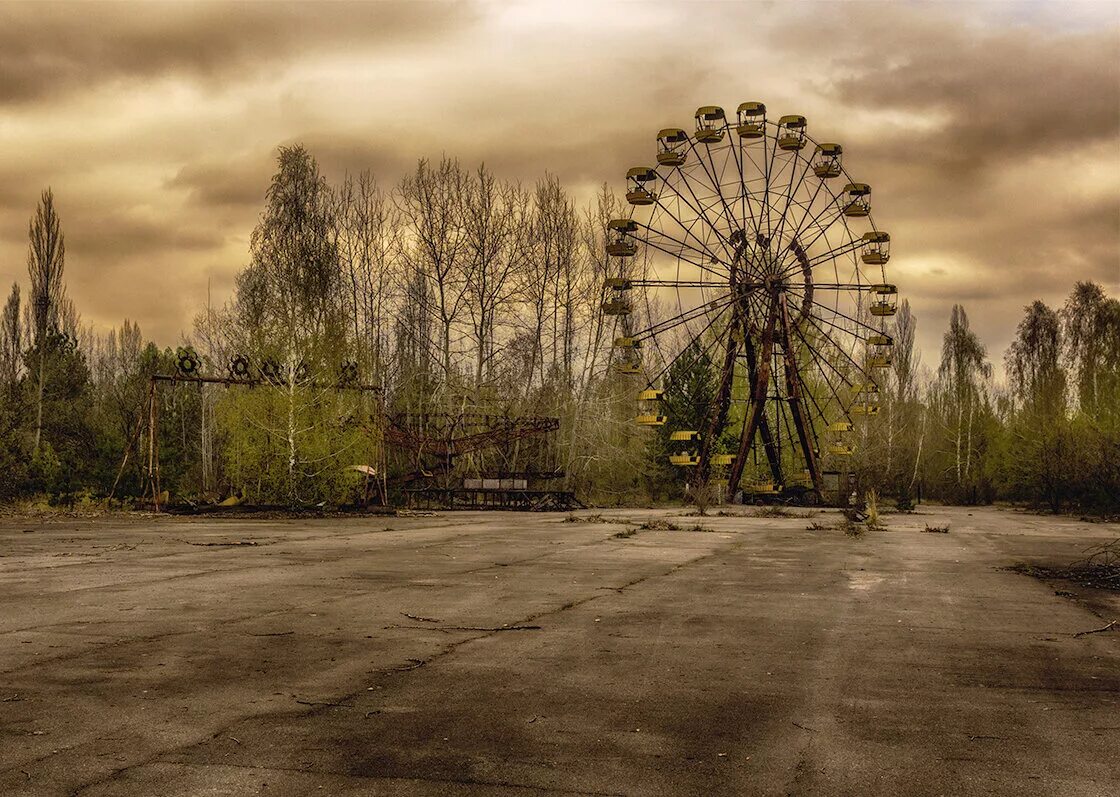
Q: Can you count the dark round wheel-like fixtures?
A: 5